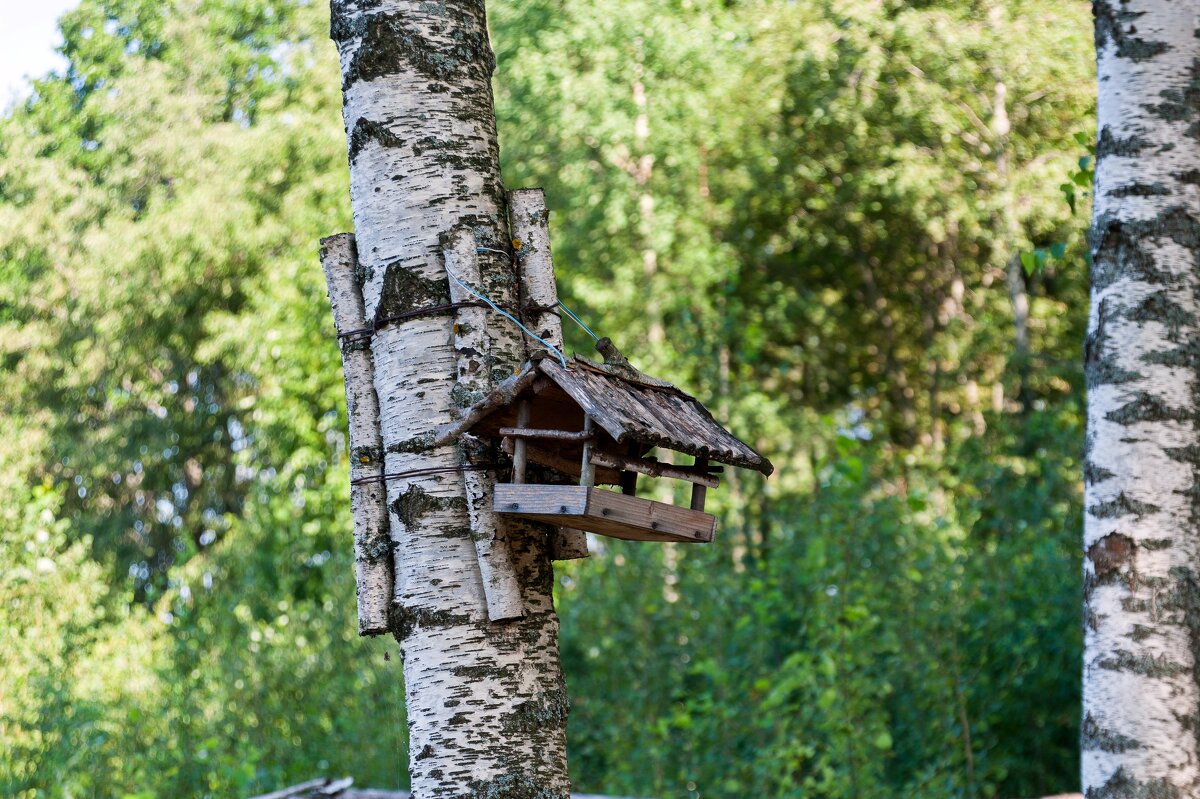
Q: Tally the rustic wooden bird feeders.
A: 1